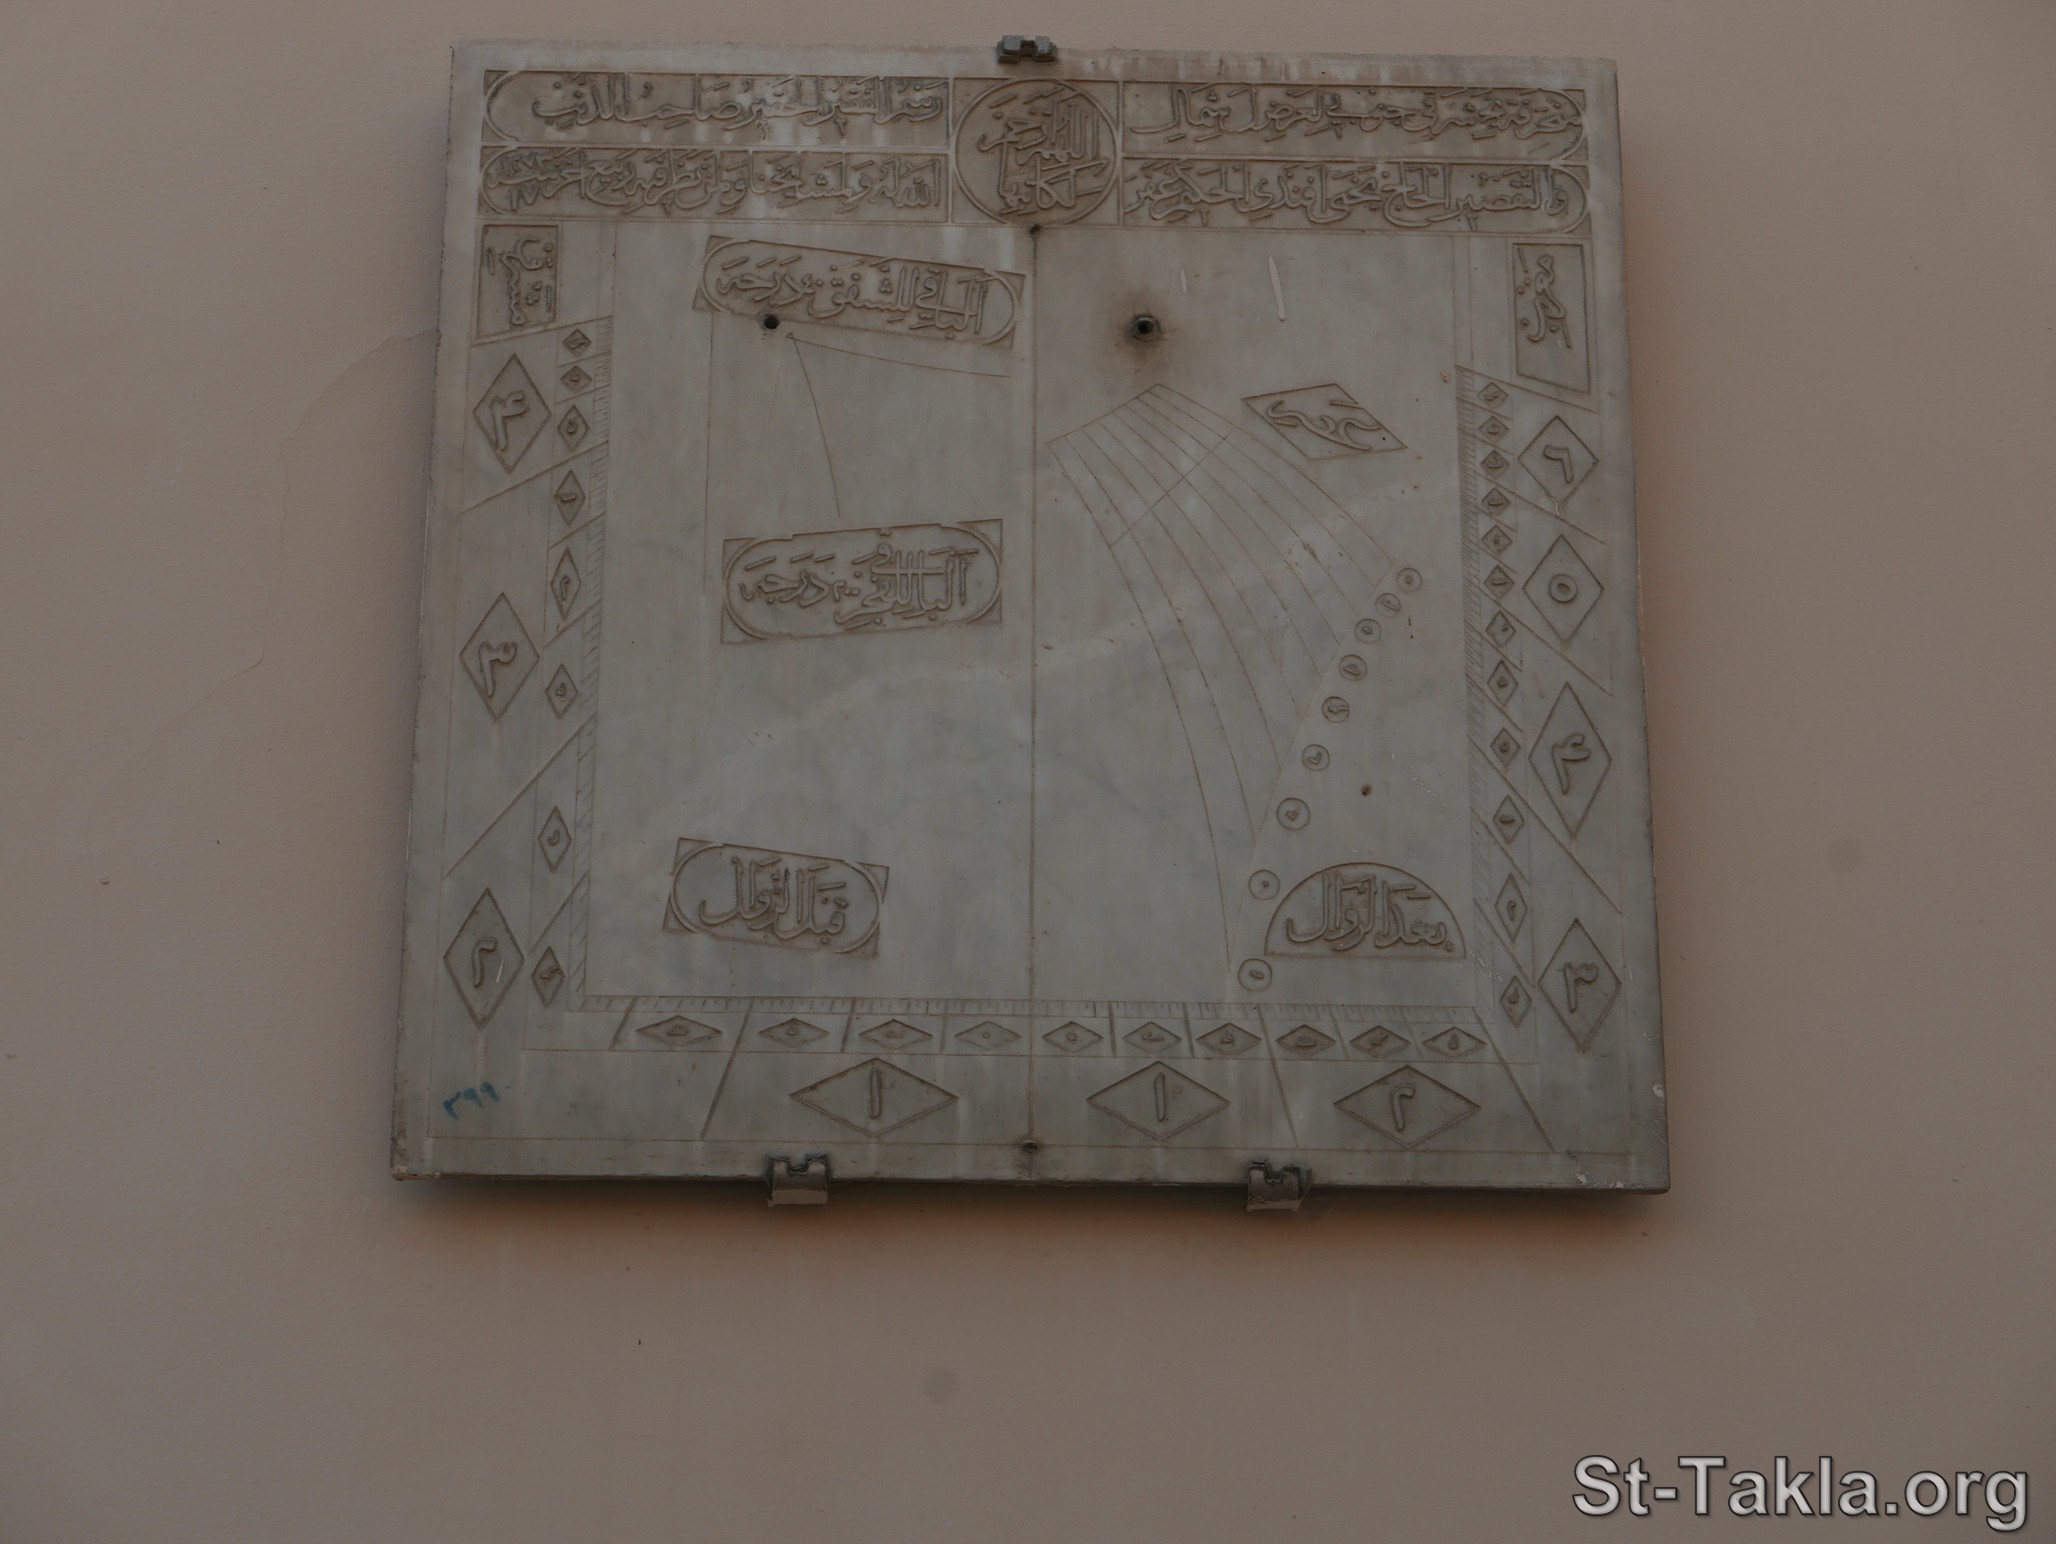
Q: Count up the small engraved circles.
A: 9